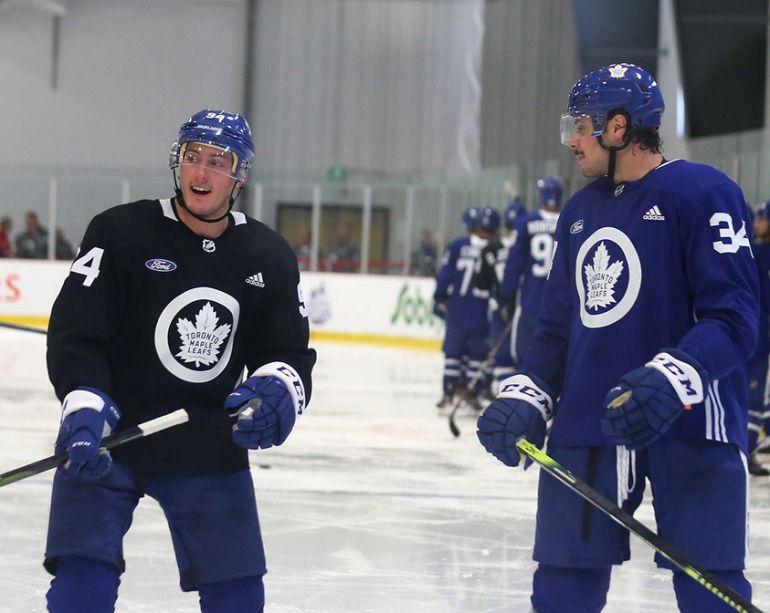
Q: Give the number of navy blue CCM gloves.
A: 4